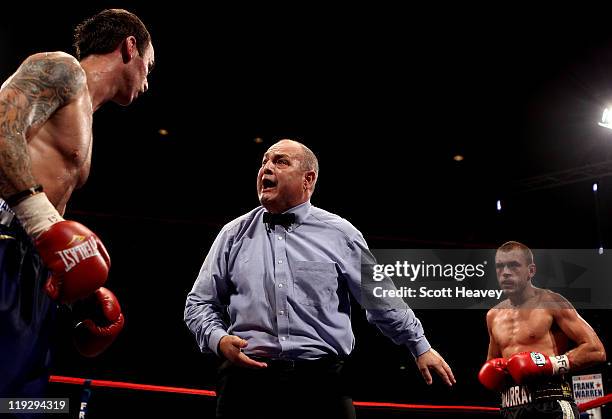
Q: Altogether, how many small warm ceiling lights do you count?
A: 3